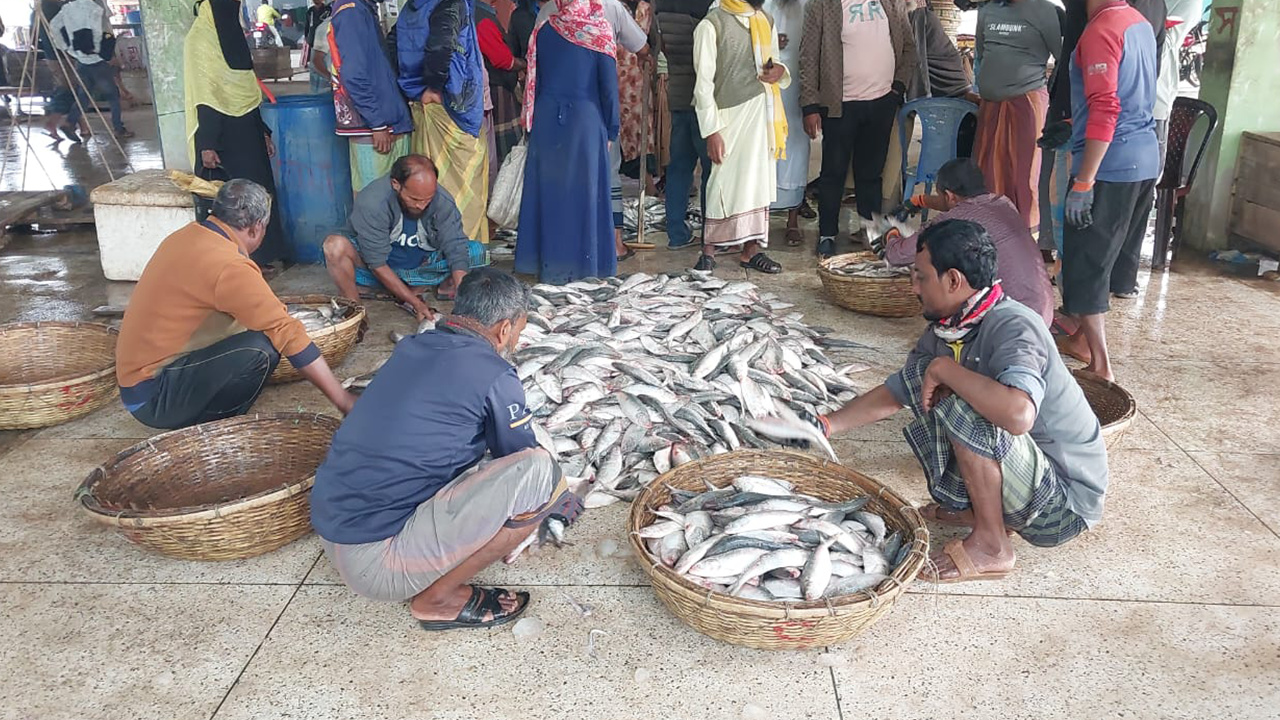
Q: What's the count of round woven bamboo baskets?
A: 6